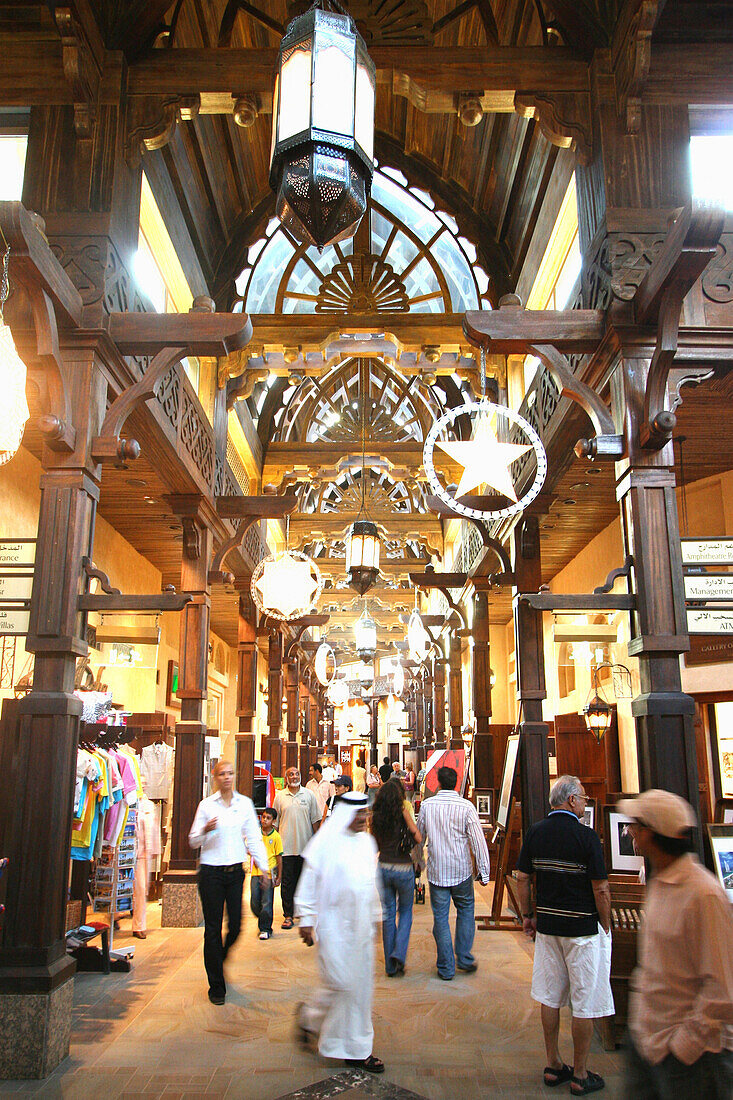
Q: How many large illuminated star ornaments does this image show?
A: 2